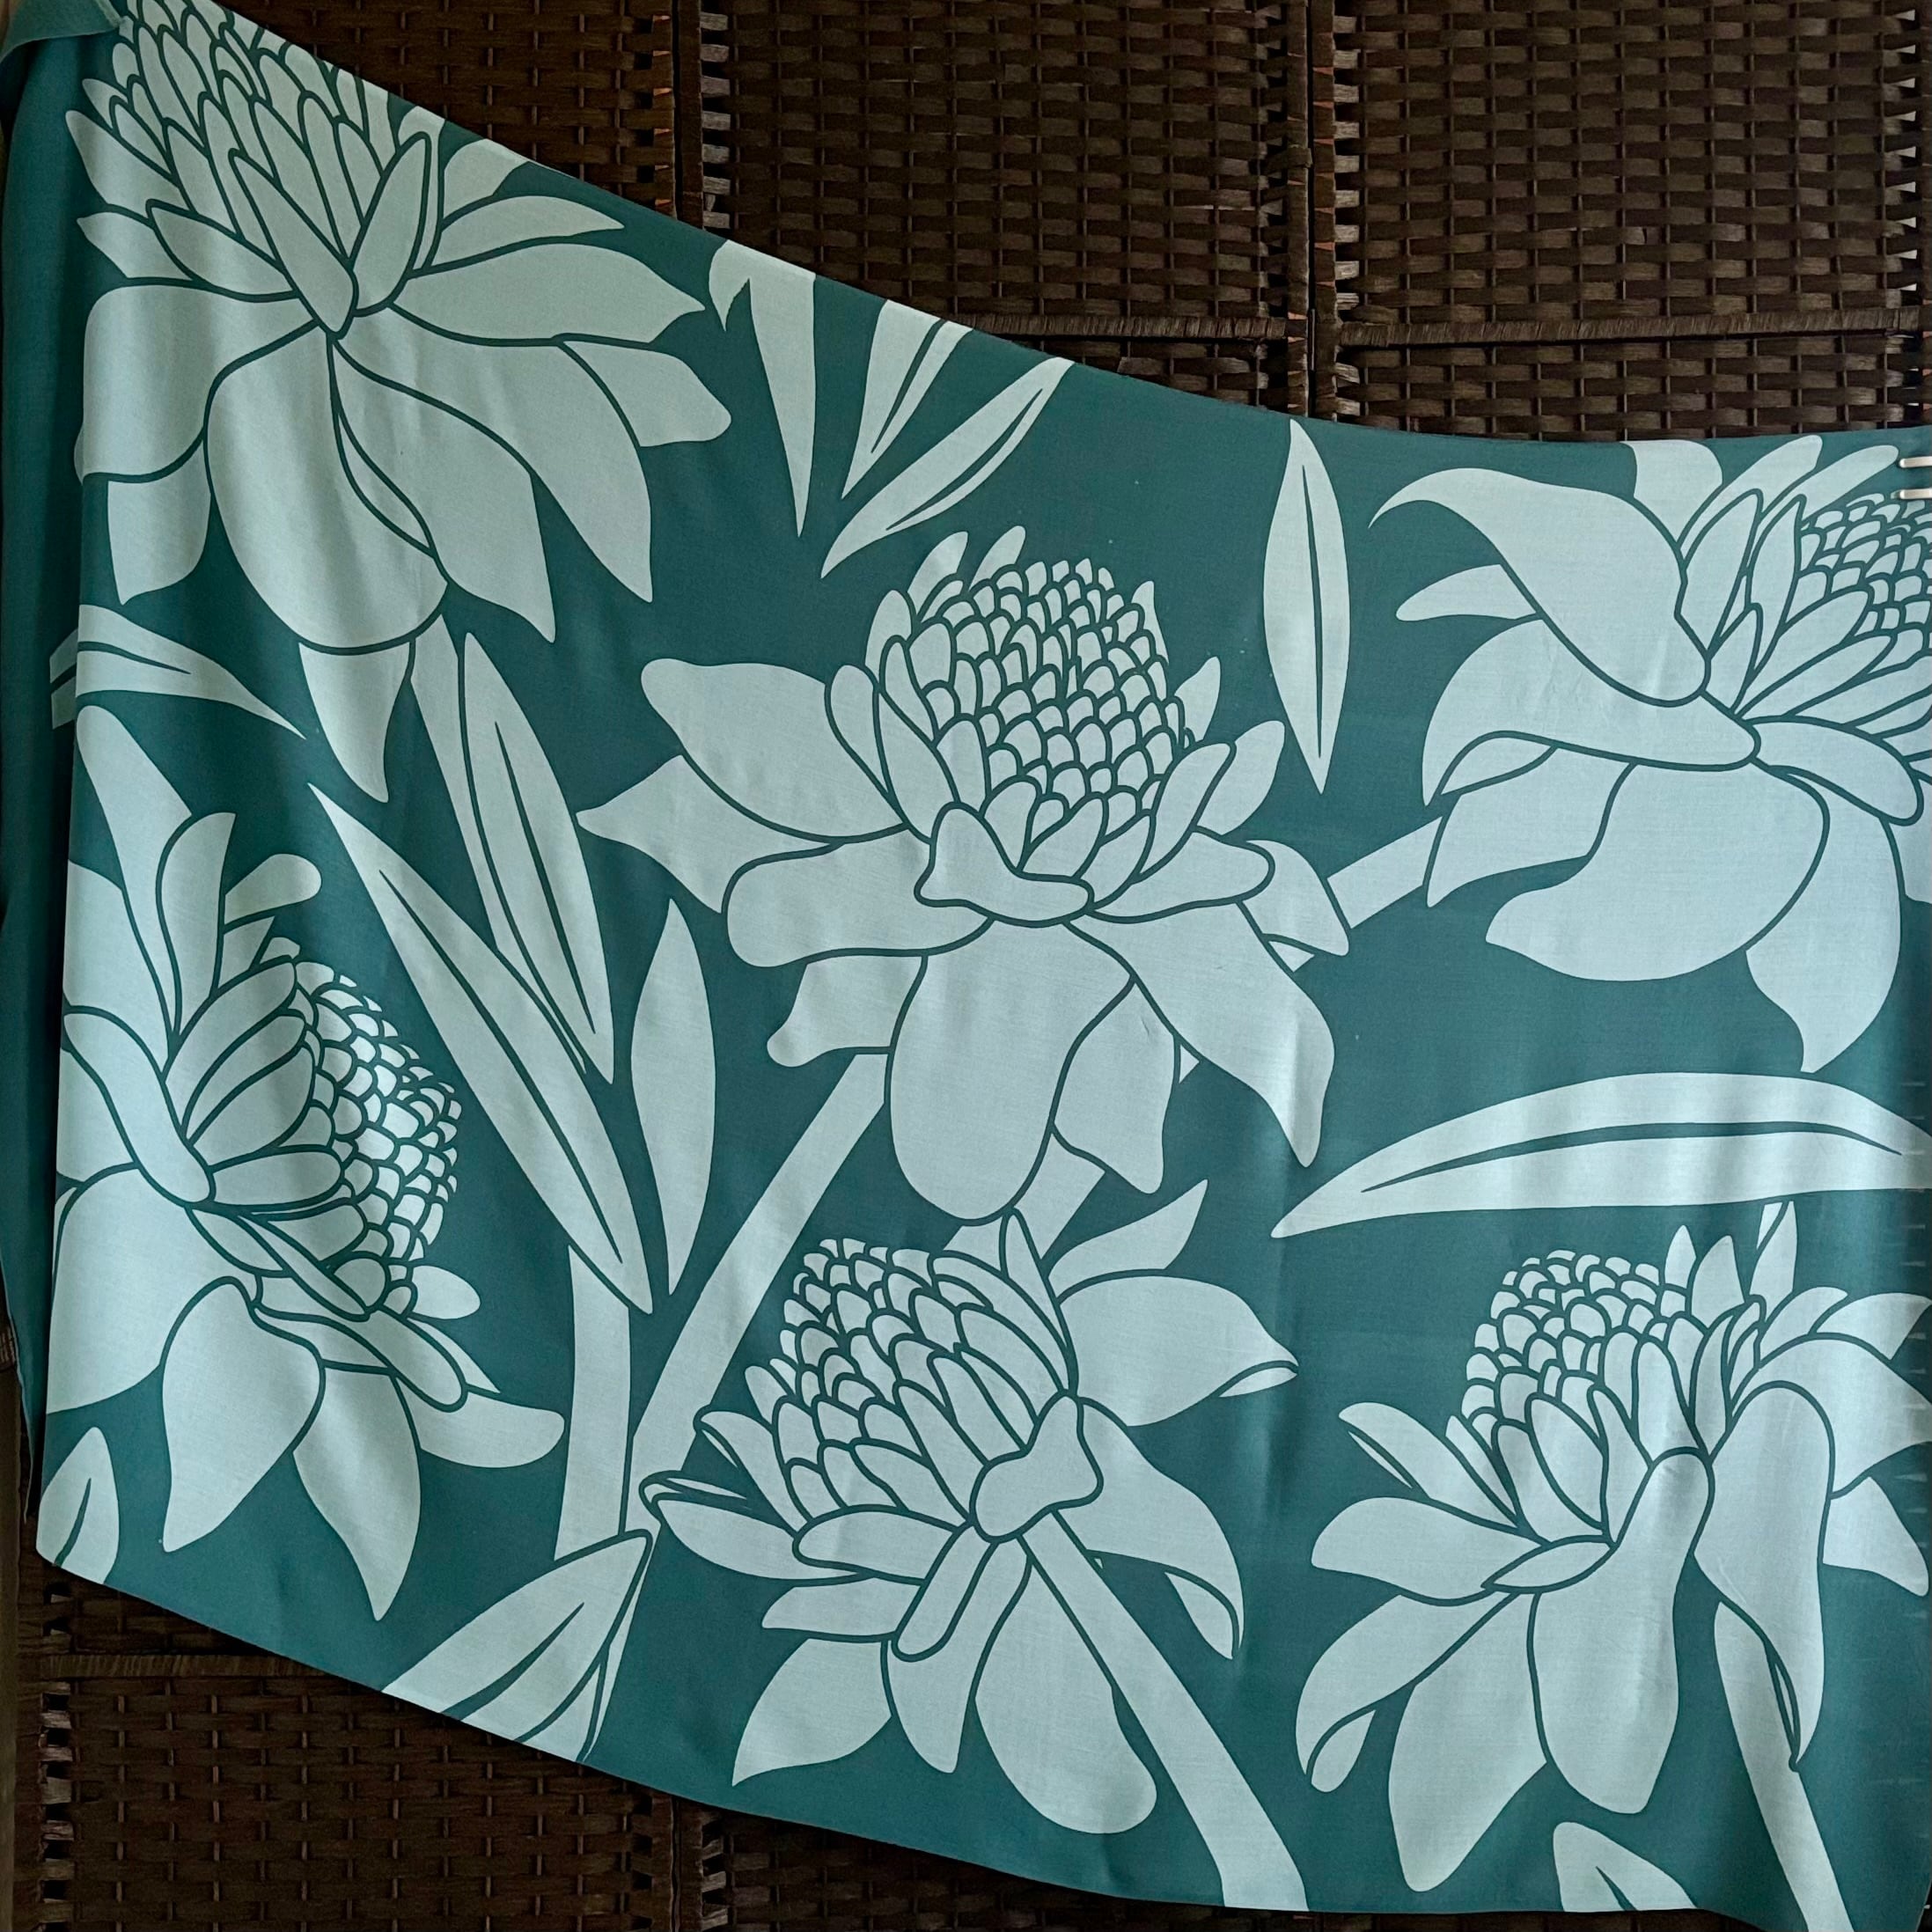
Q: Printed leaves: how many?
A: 12